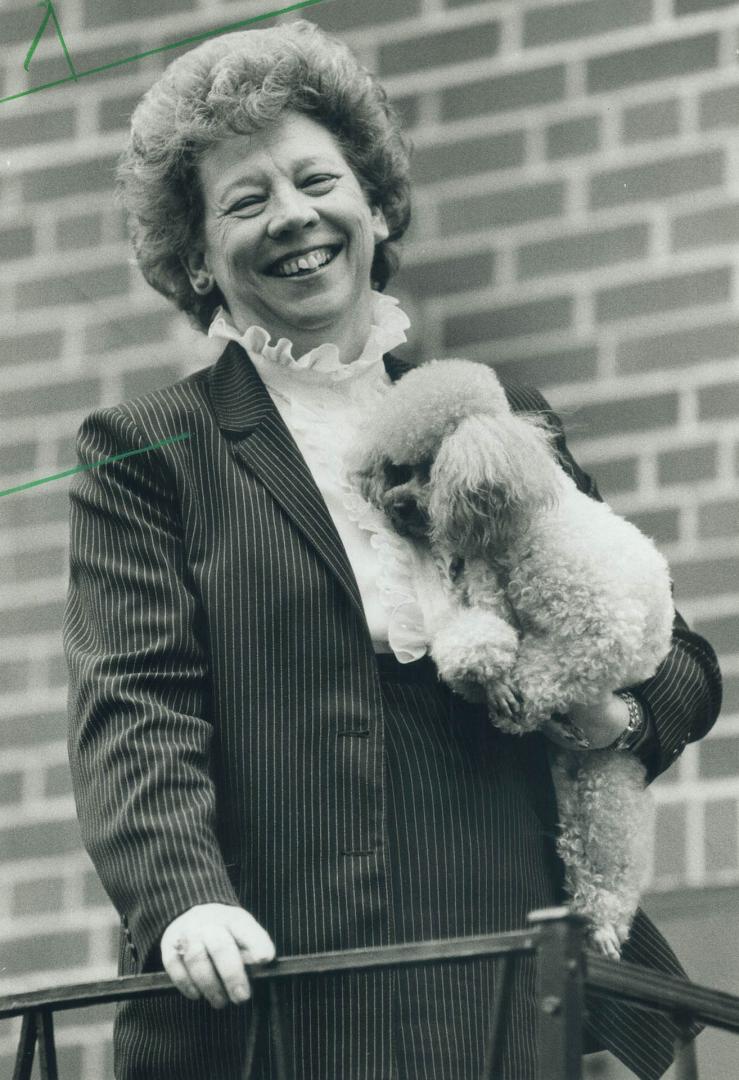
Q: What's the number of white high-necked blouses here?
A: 1